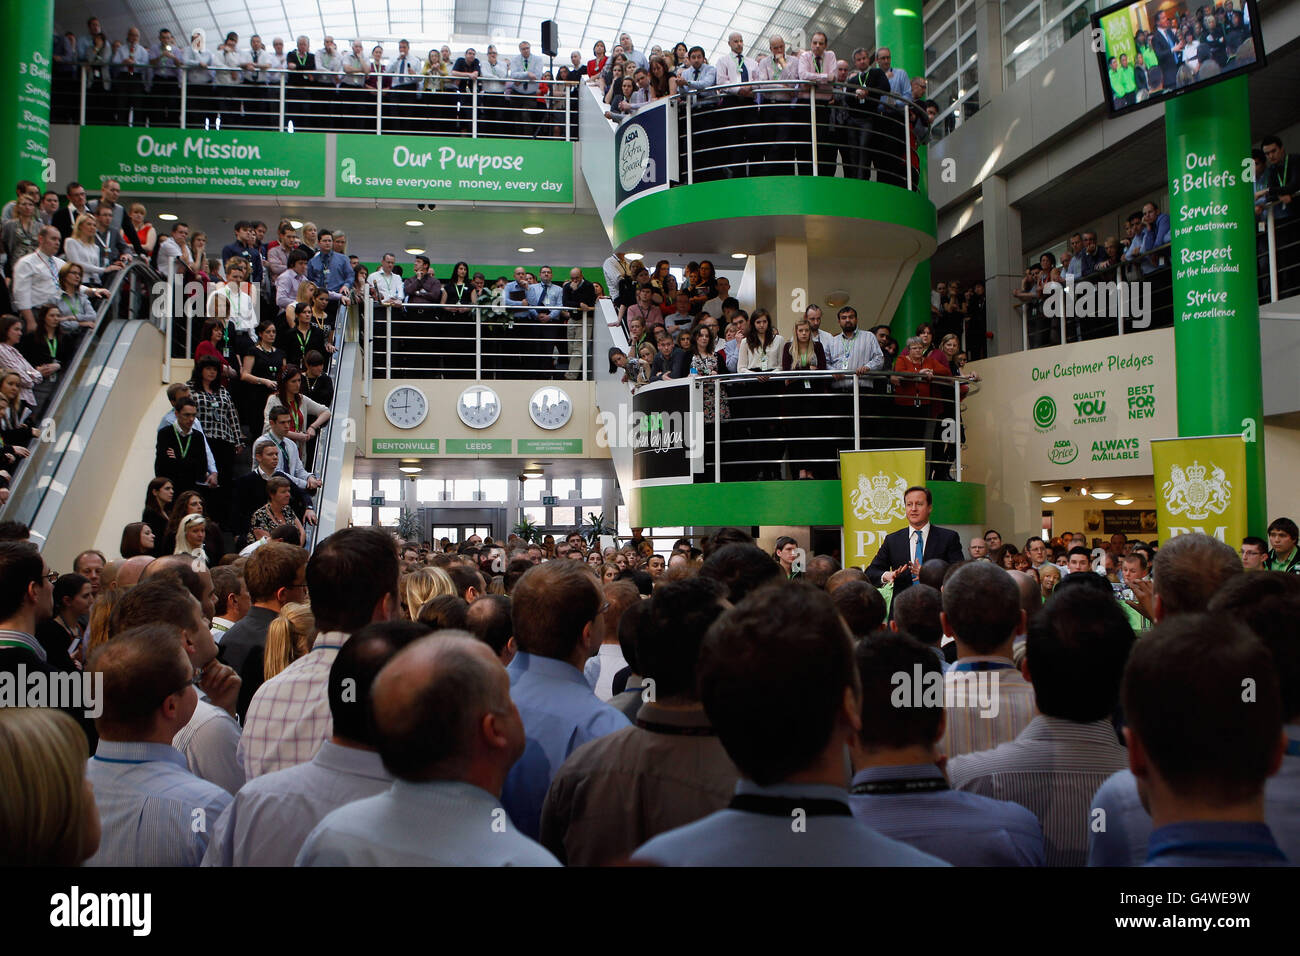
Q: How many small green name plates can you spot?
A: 3